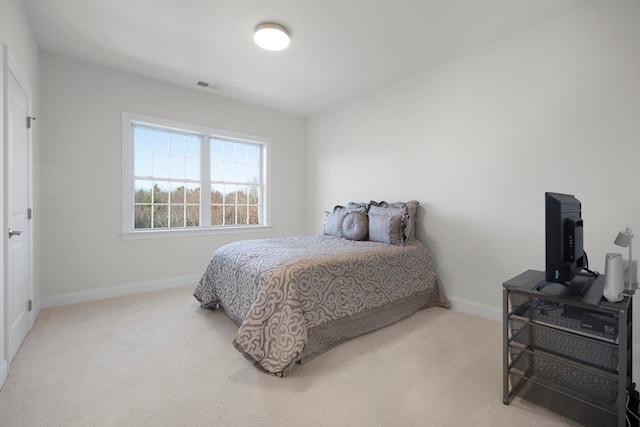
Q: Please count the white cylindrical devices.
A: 1